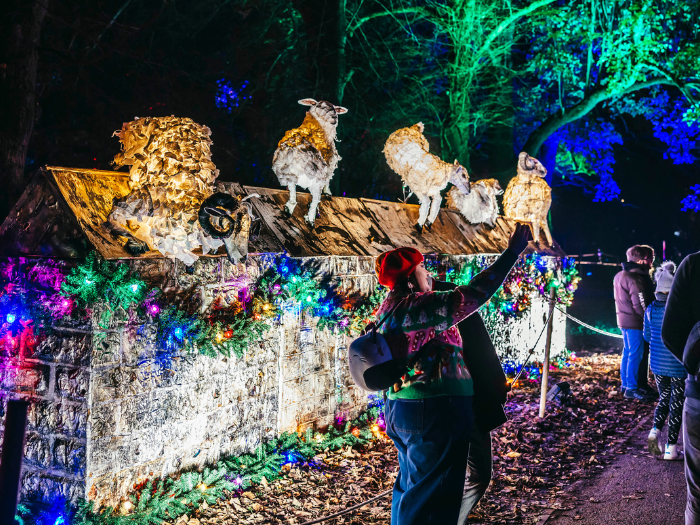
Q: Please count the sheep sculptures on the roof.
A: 5